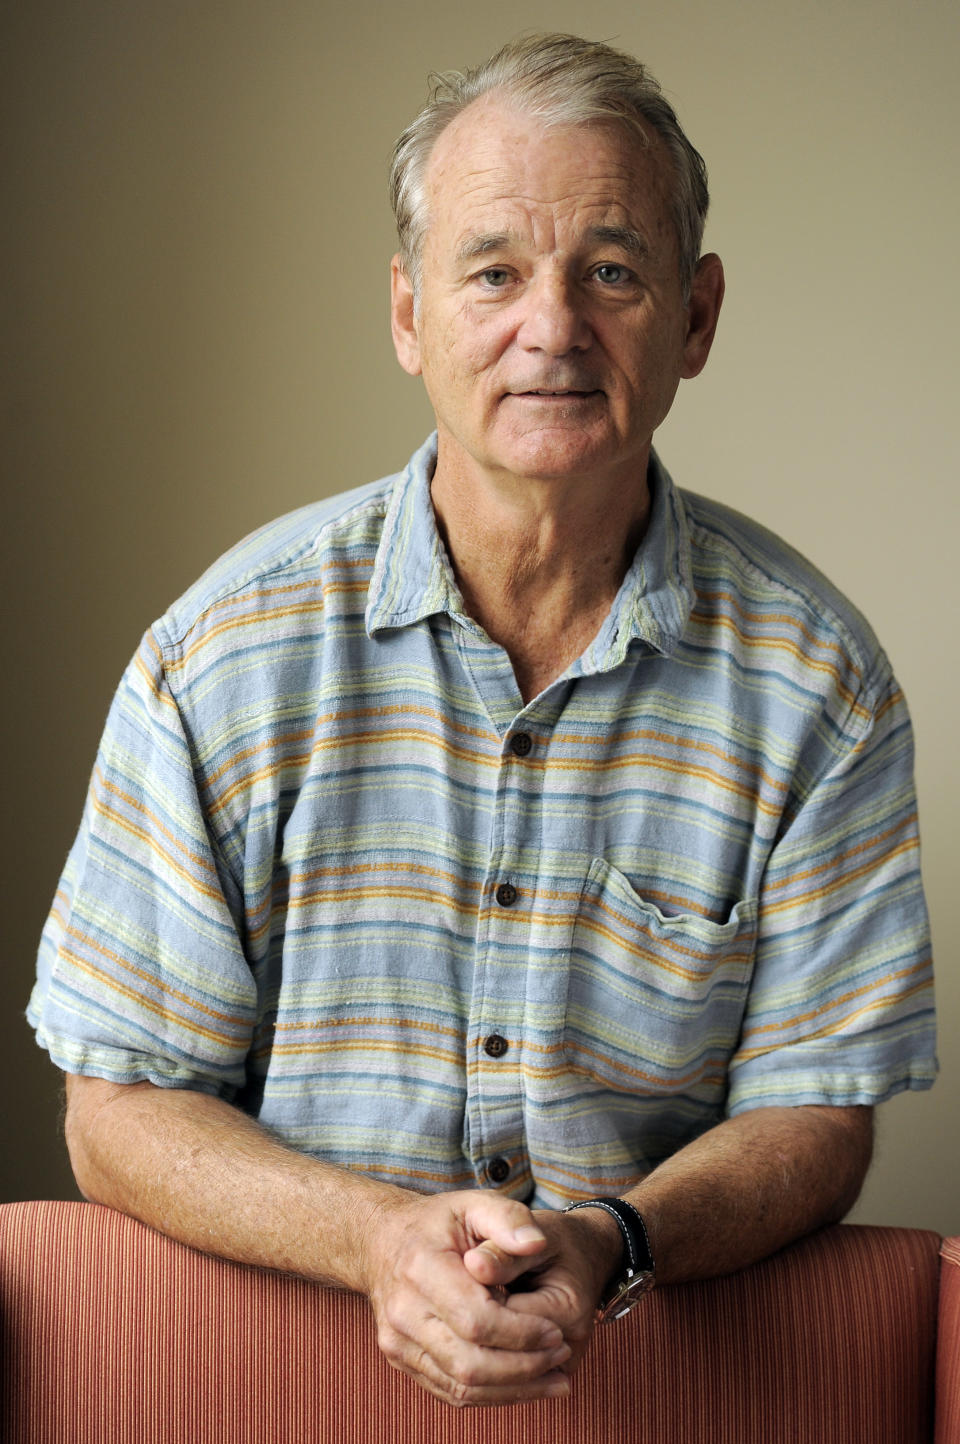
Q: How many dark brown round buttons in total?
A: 4